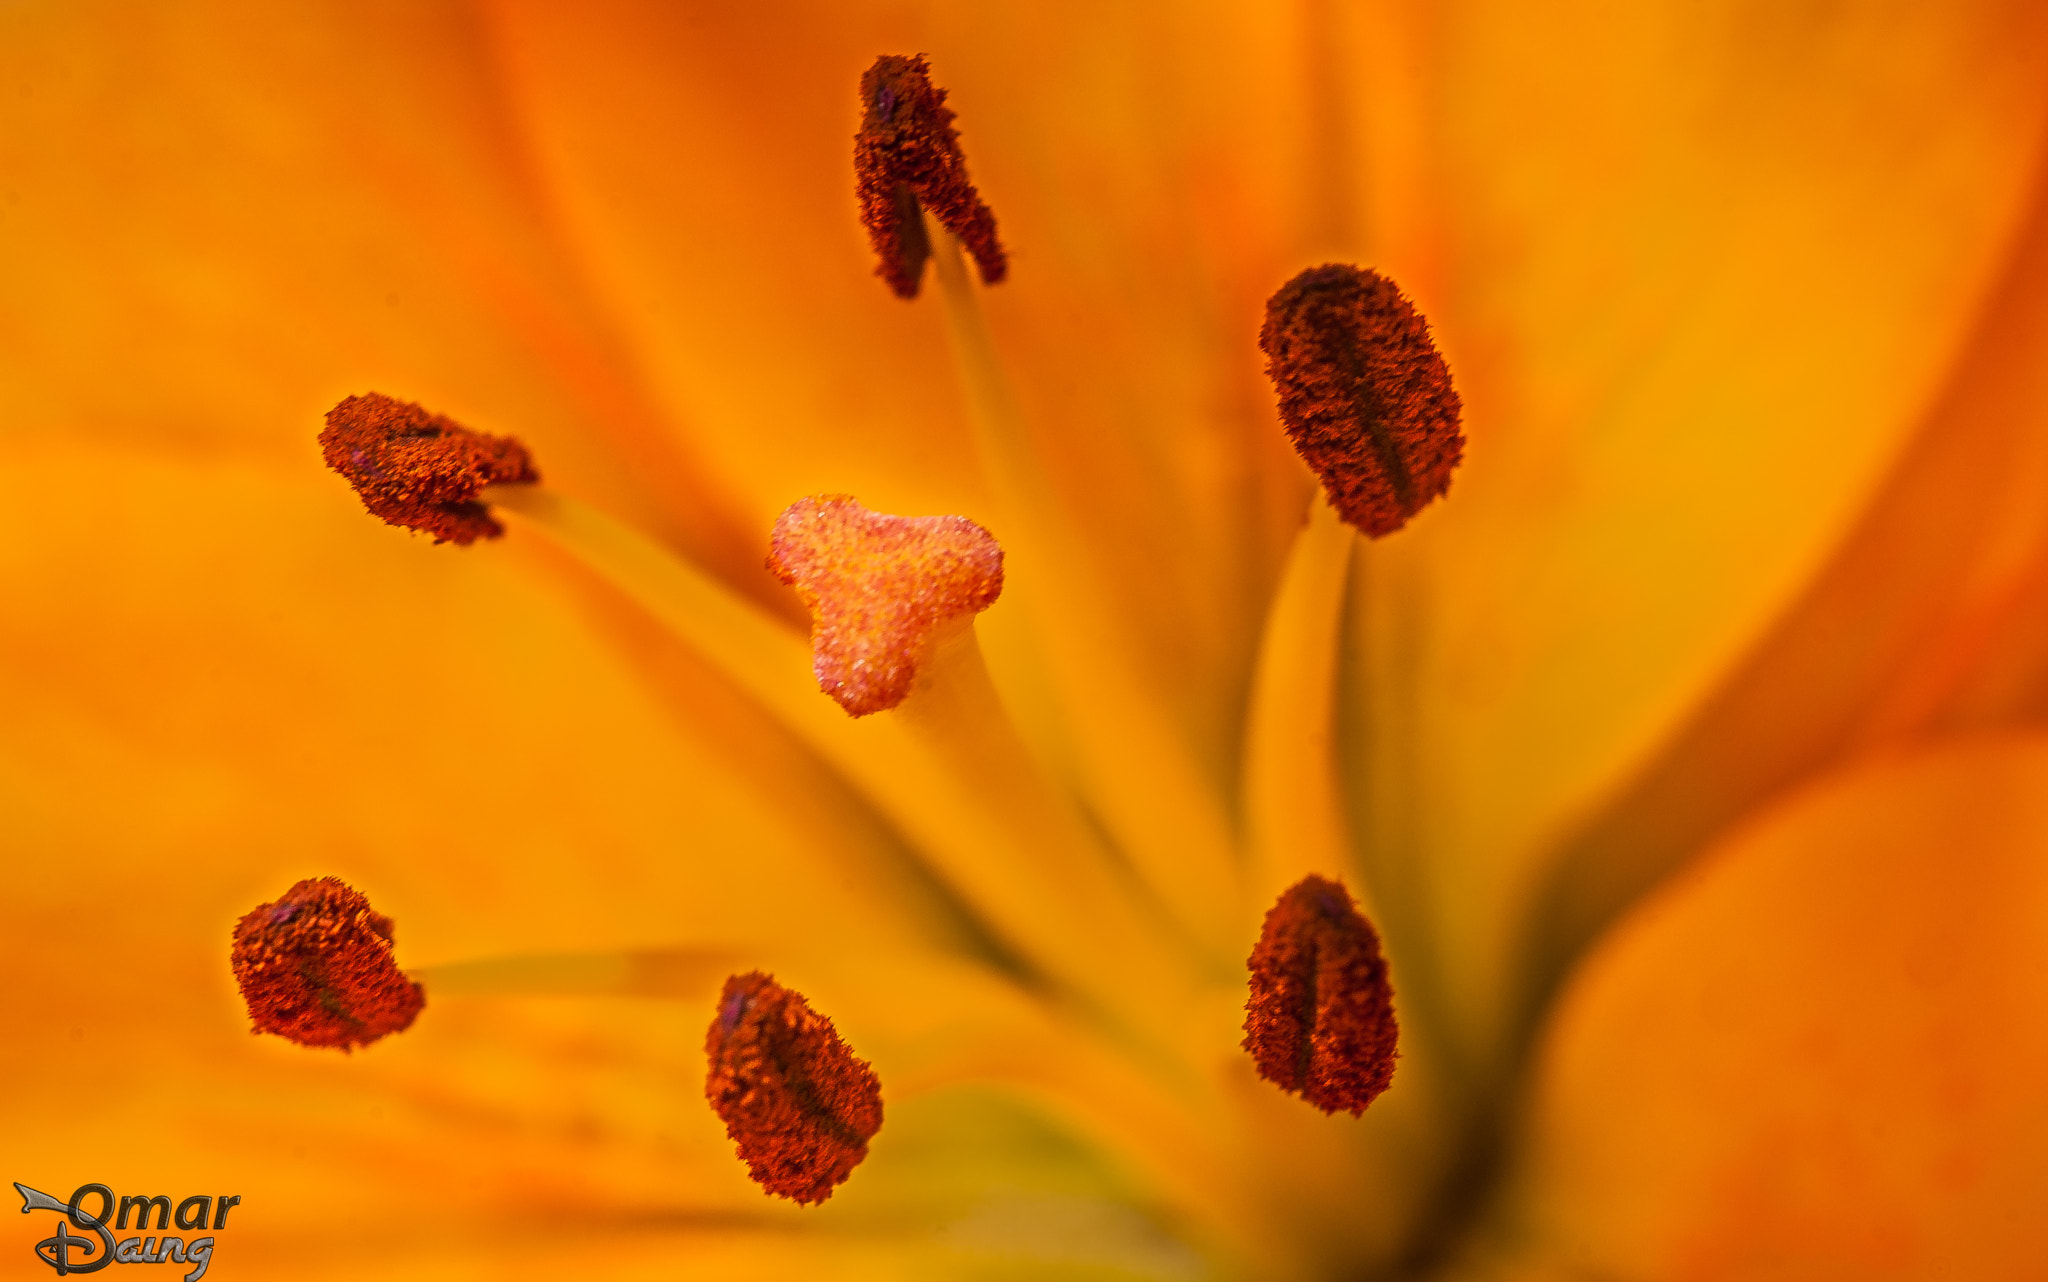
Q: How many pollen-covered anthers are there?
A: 6